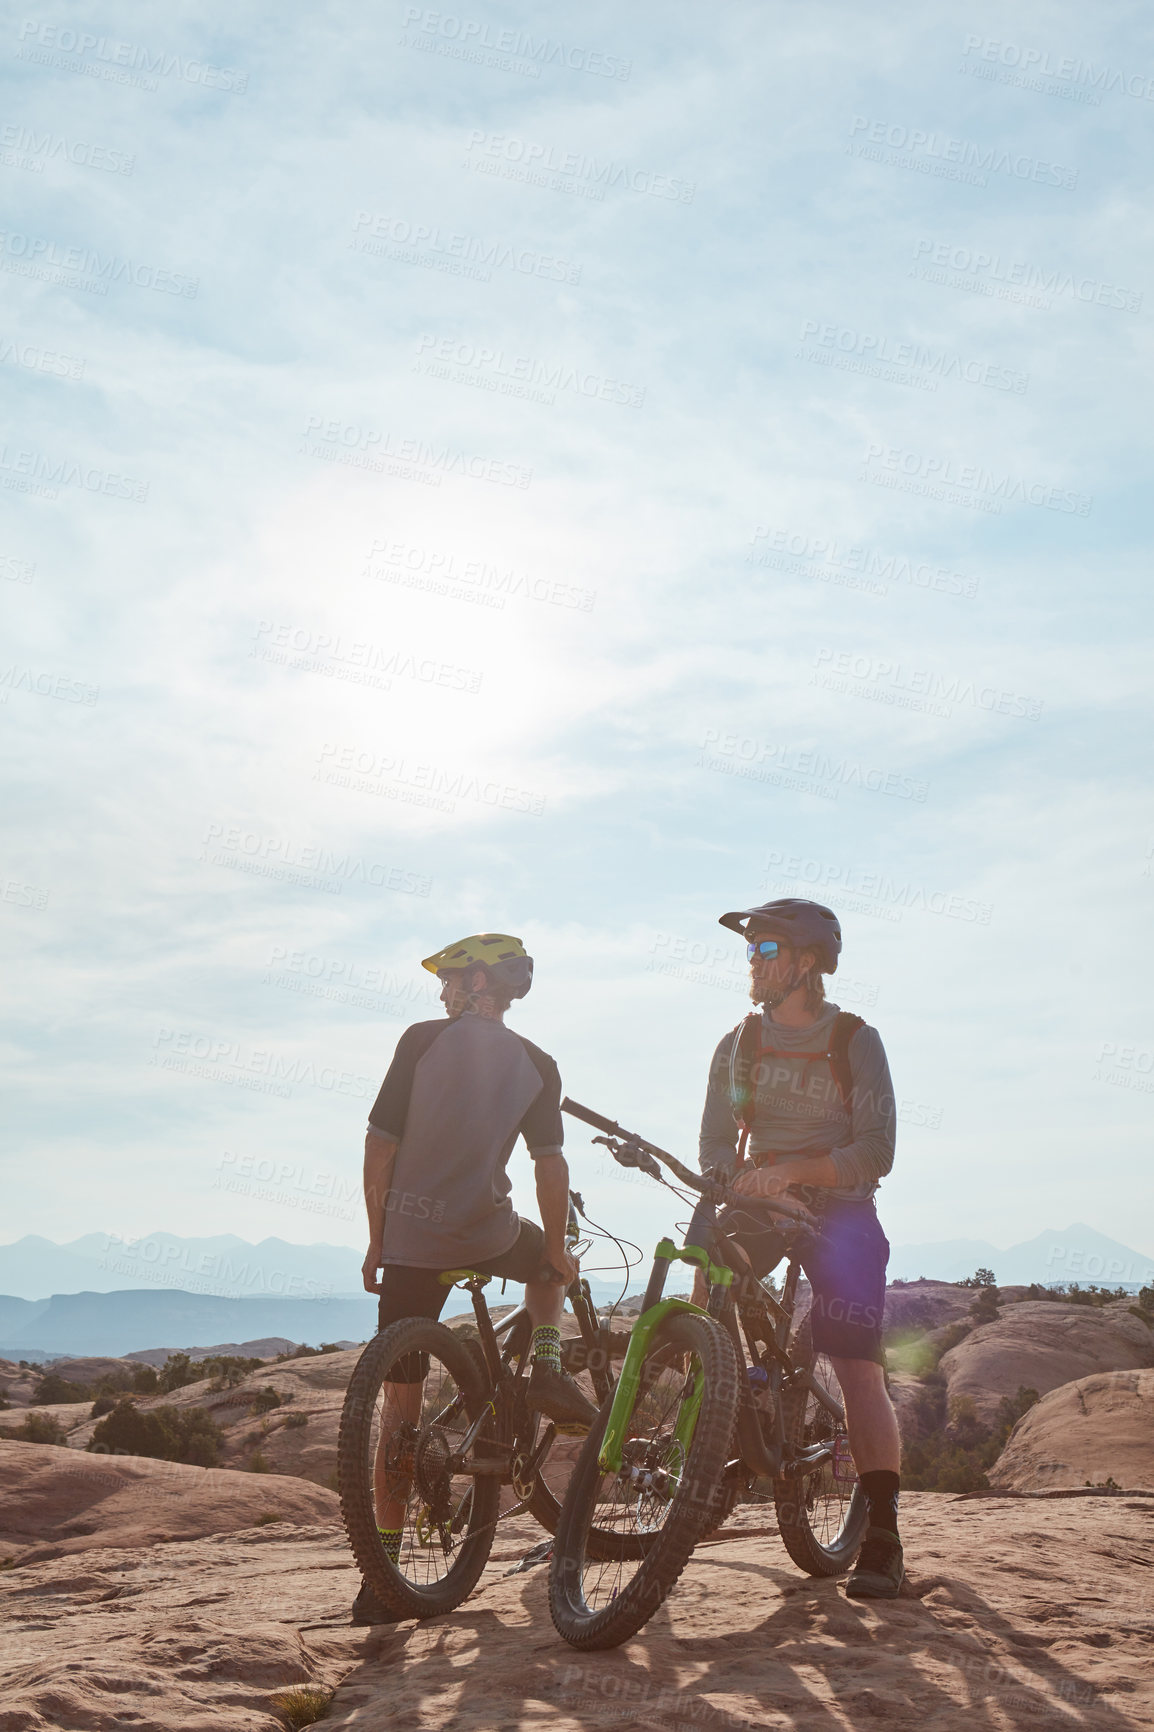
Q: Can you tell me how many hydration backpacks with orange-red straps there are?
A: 1